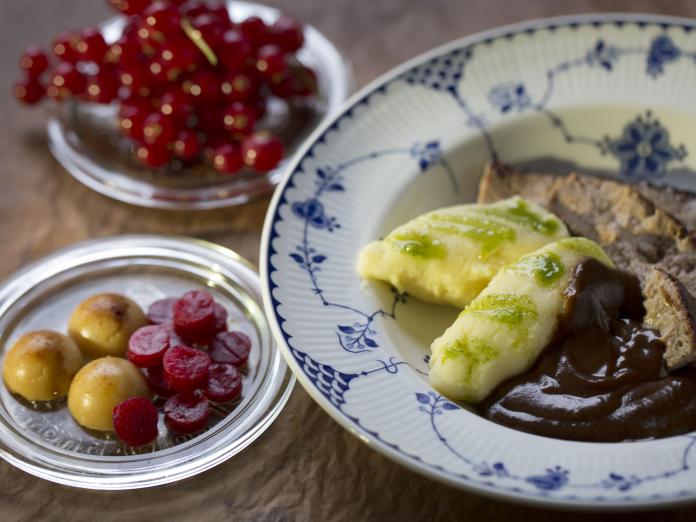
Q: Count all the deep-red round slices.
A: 11